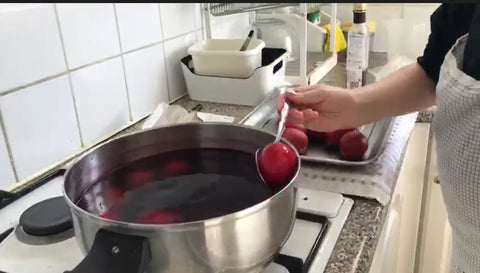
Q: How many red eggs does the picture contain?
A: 11